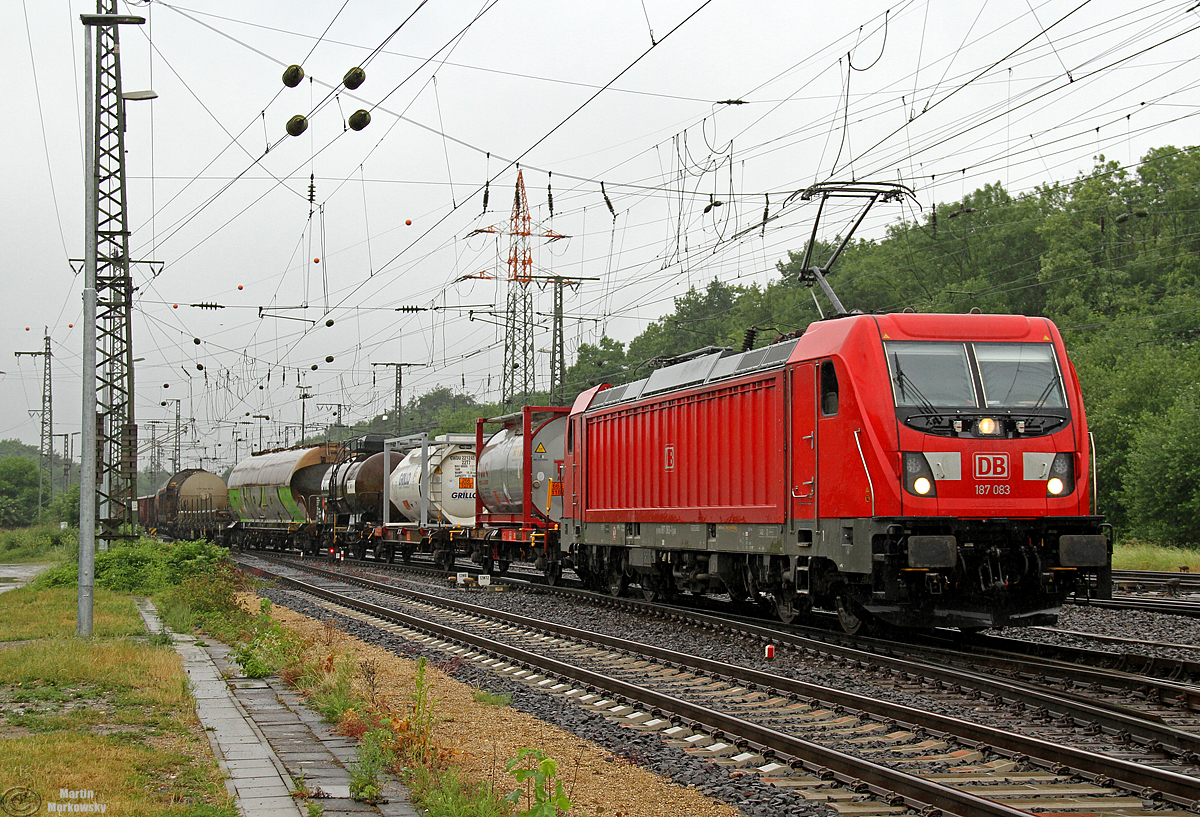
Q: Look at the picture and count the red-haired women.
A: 0